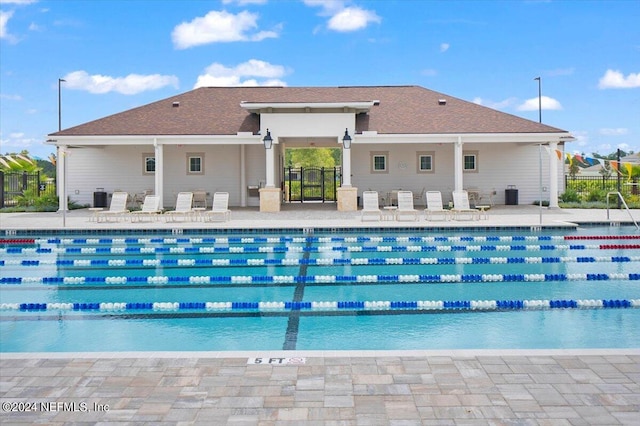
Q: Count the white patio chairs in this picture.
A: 8